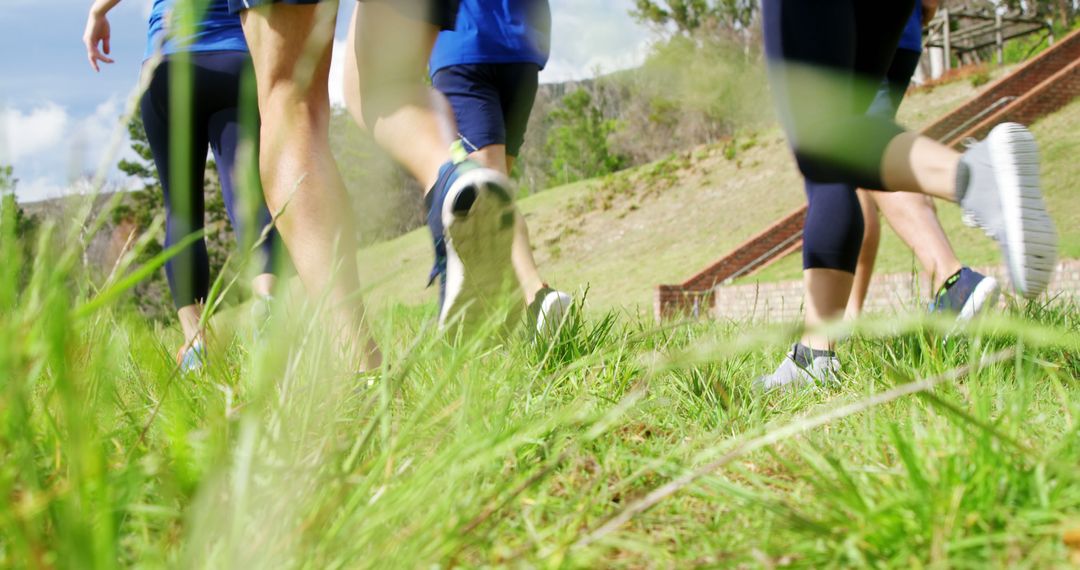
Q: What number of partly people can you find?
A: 5